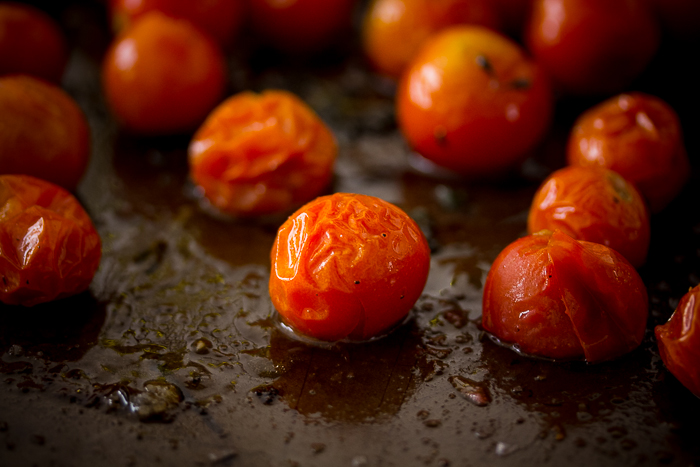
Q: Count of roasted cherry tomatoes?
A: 15